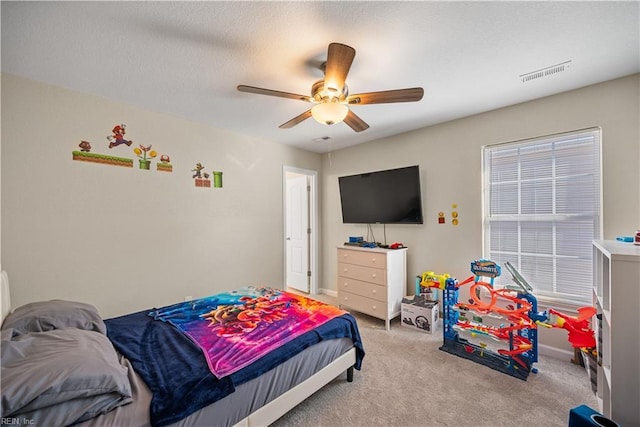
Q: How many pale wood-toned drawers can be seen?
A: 4